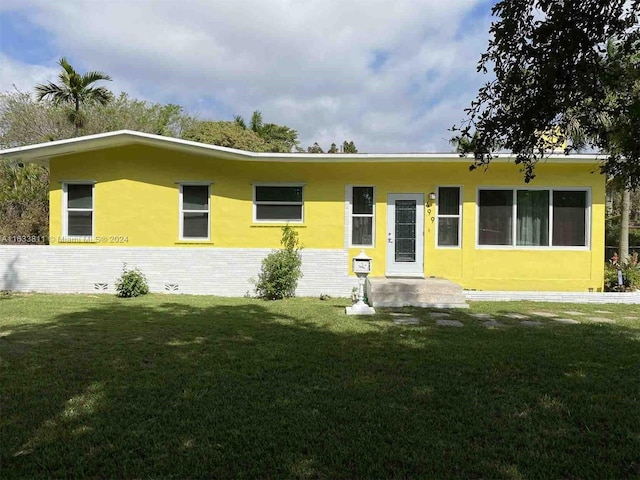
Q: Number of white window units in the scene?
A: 6